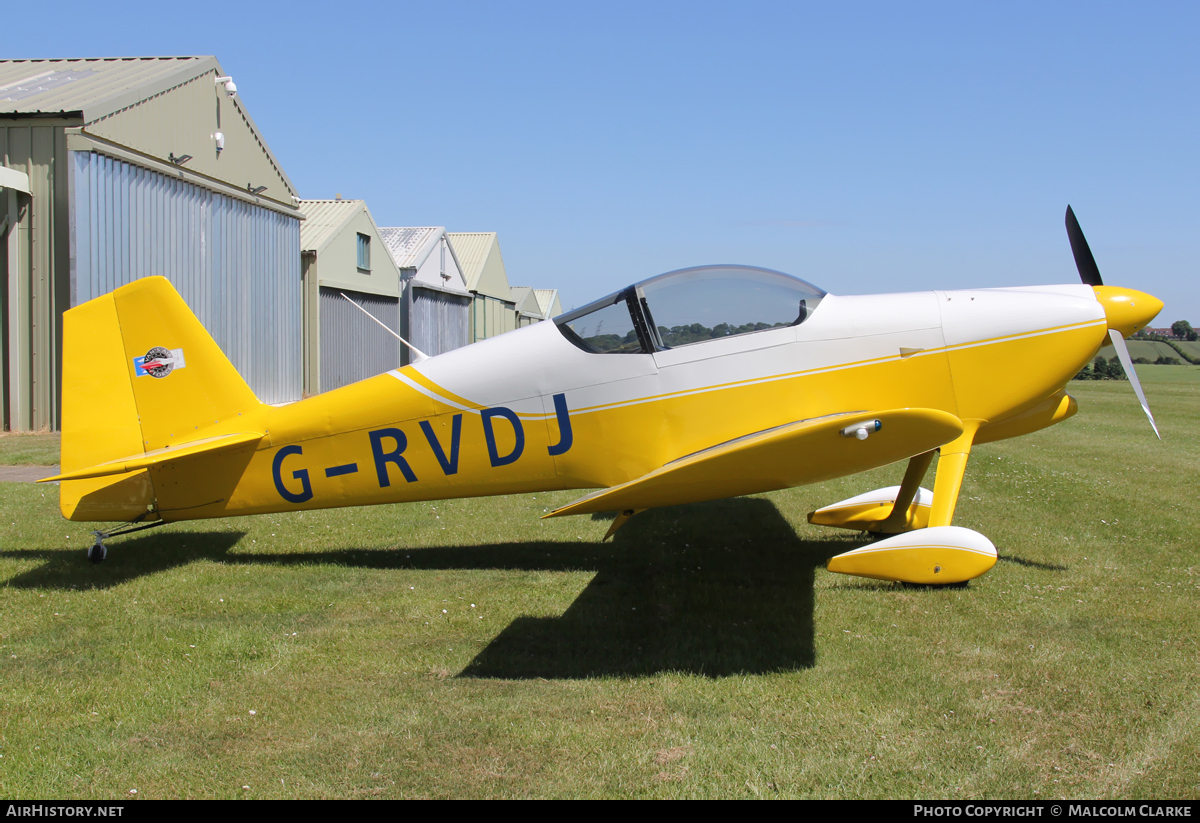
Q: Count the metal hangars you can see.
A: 6